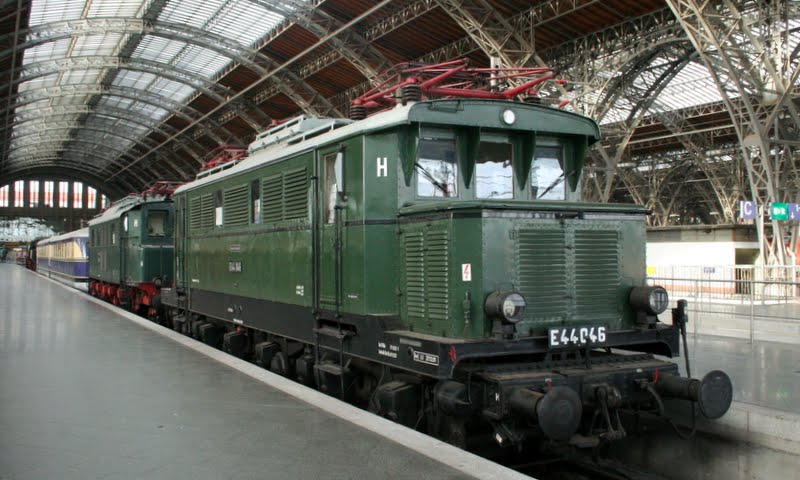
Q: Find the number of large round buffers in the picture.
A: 2